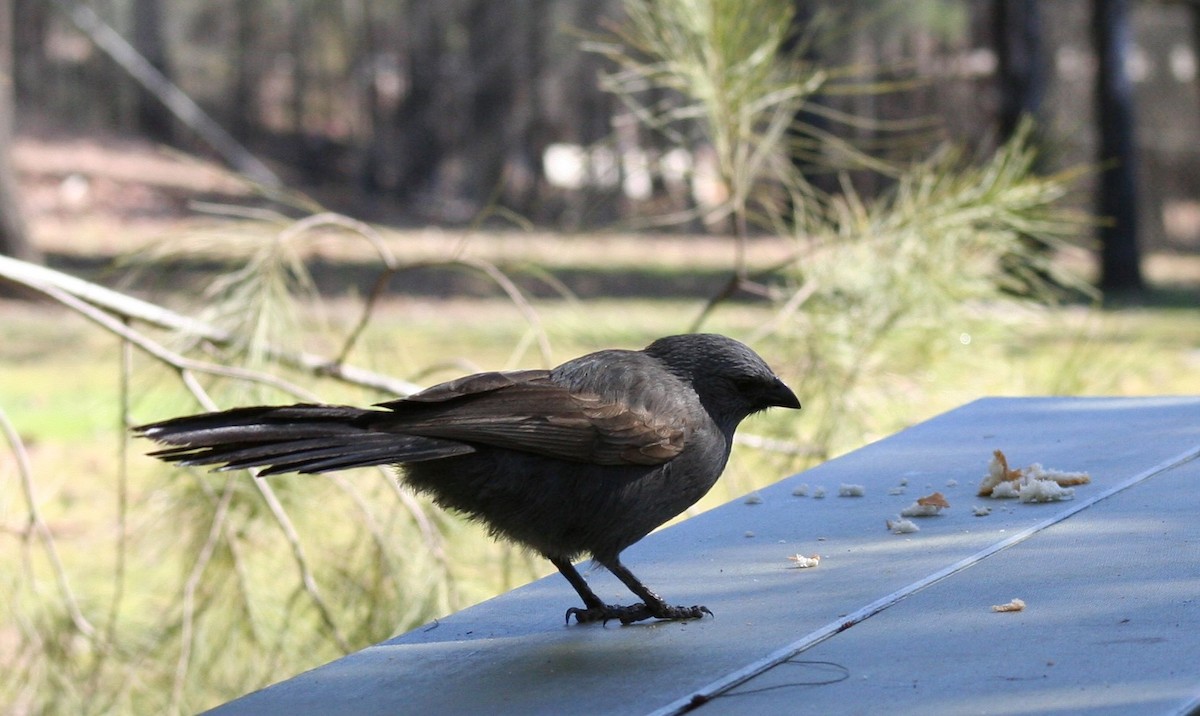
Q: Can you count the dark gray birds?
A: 1